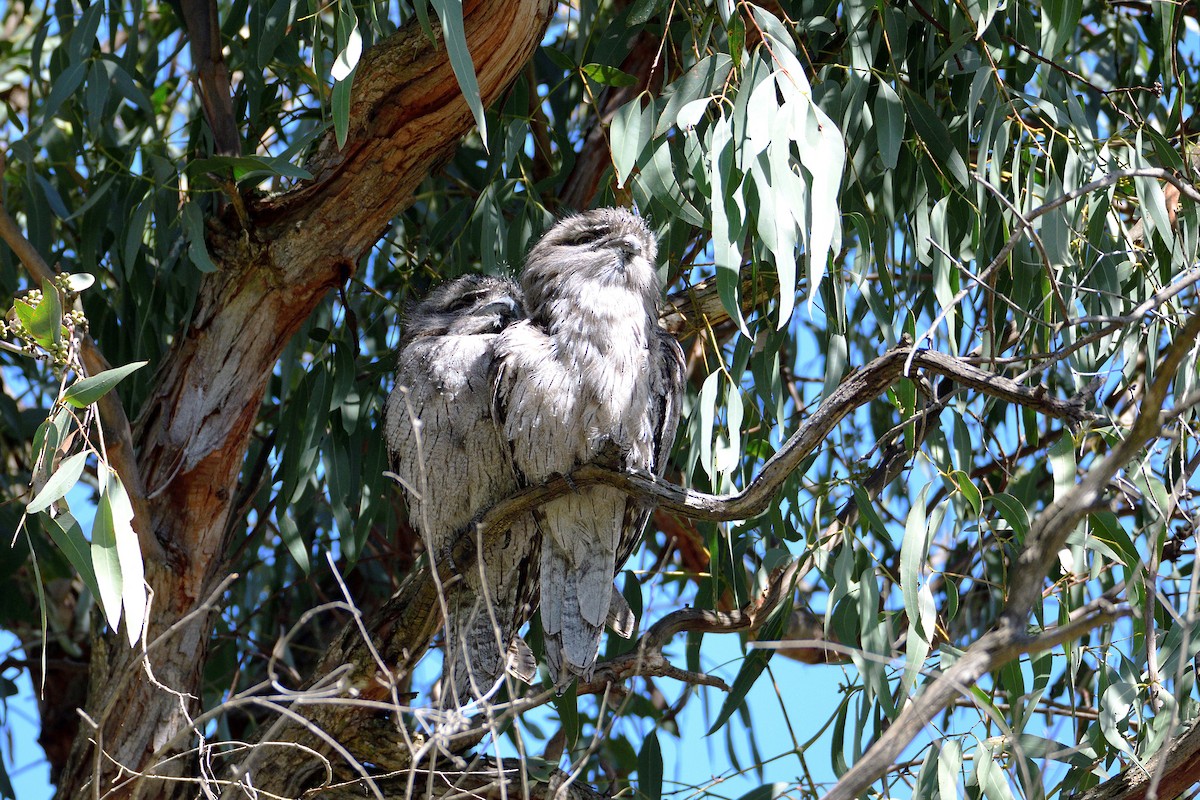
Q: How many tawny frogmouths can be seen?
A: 2